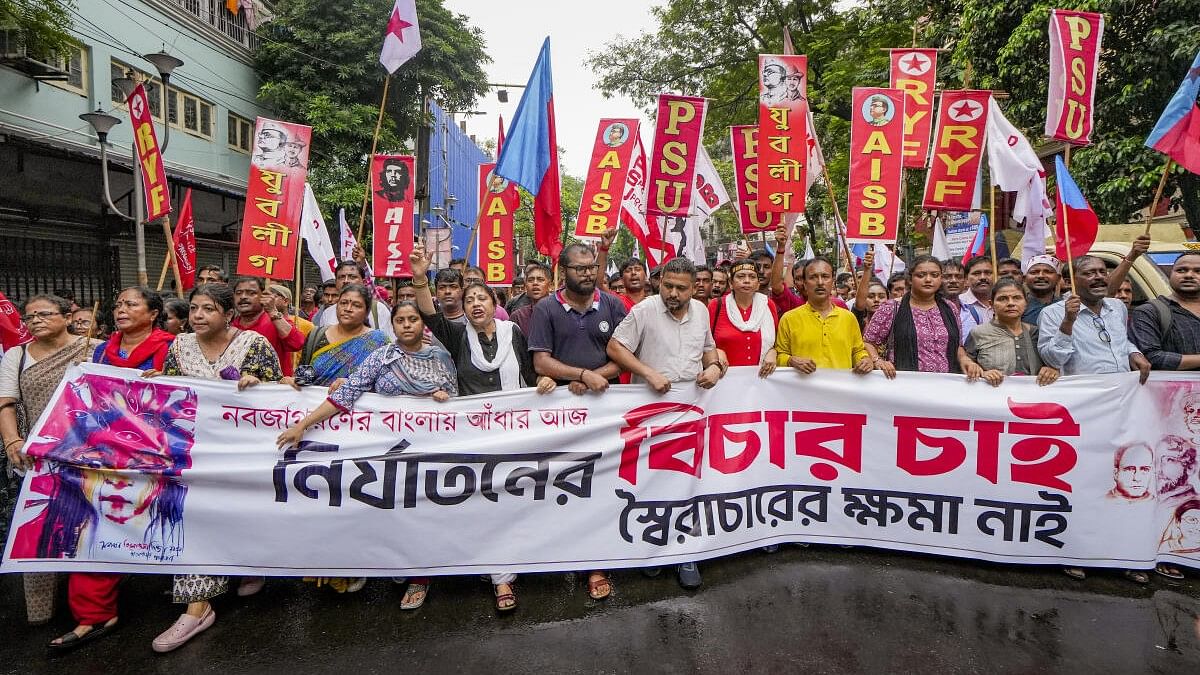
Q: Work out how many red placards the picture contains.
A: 12